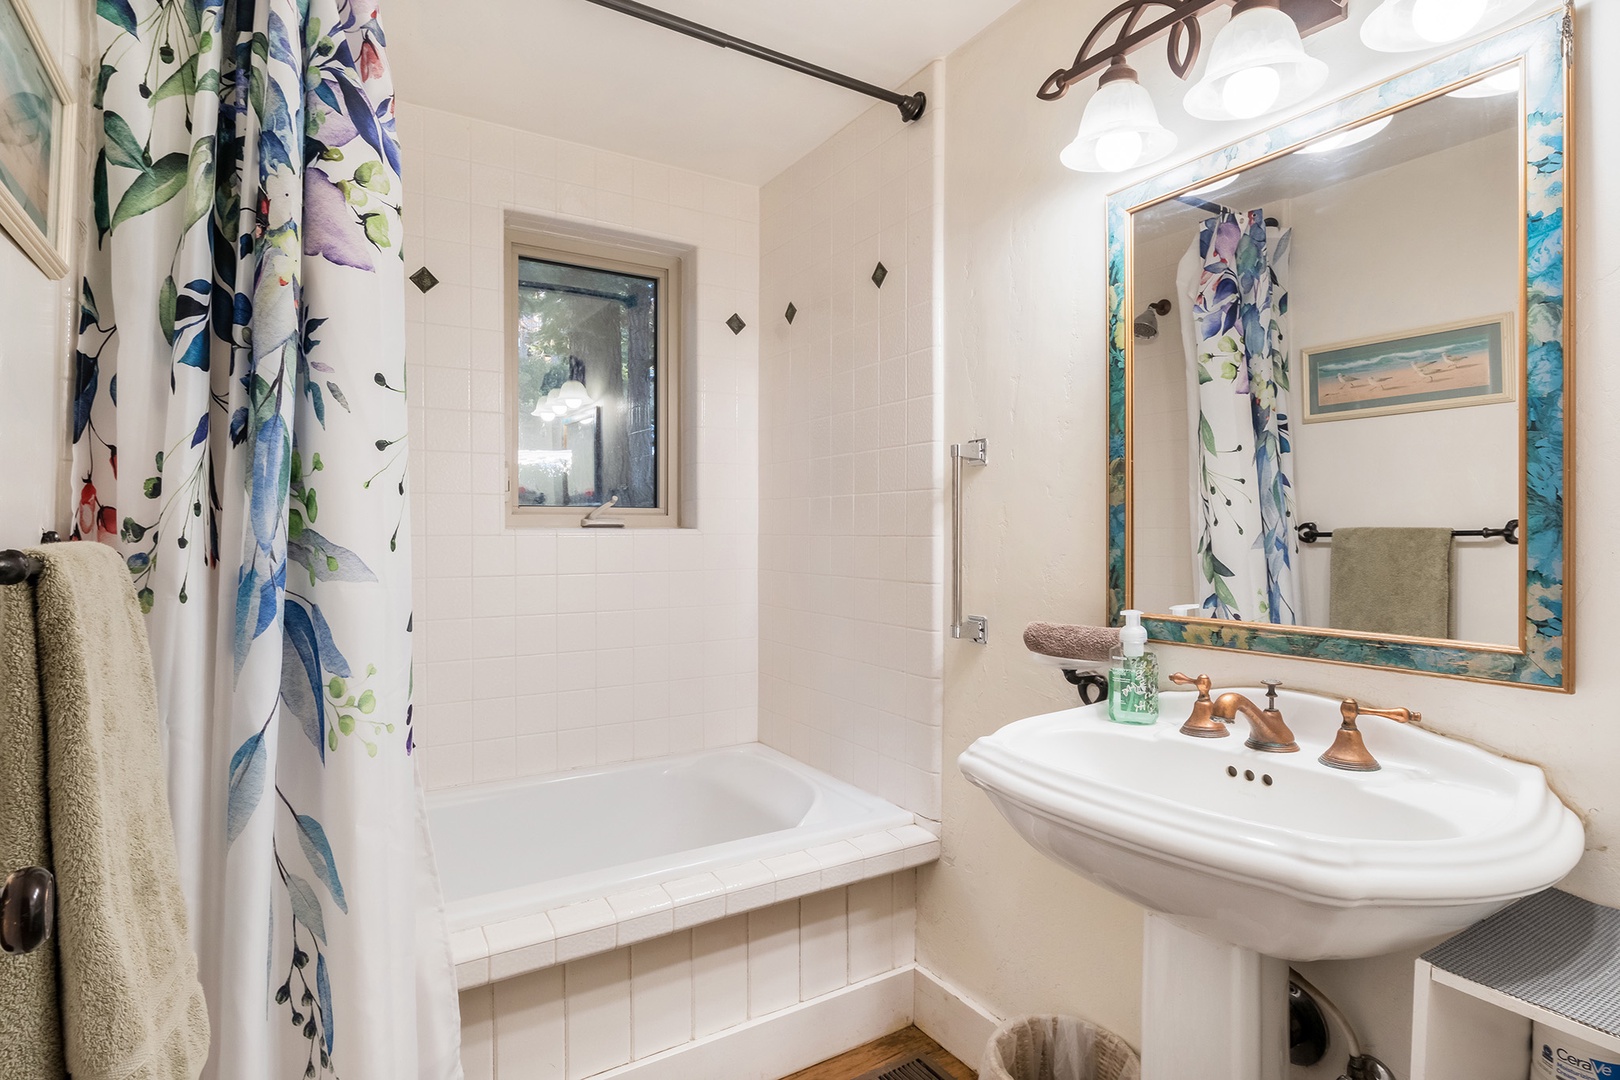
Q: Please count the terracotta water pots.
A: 0